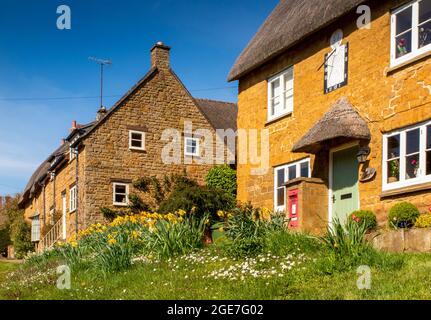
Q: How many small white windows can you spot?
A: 3